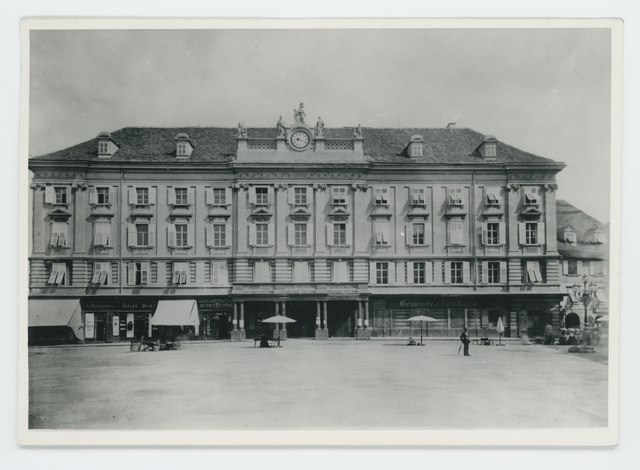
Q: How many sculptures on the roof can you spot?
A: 5